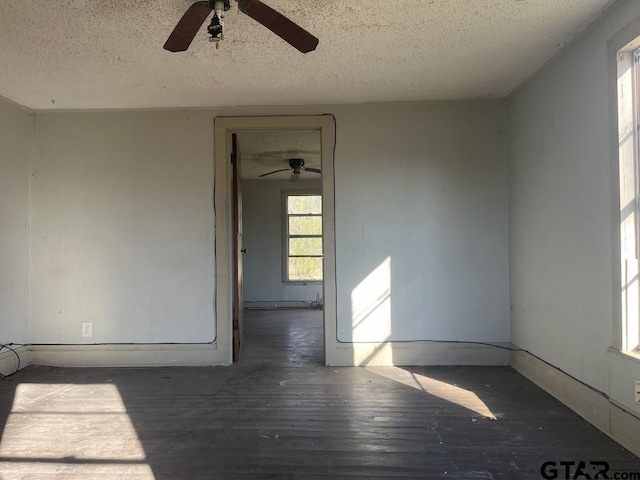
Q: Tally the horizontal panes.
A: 4